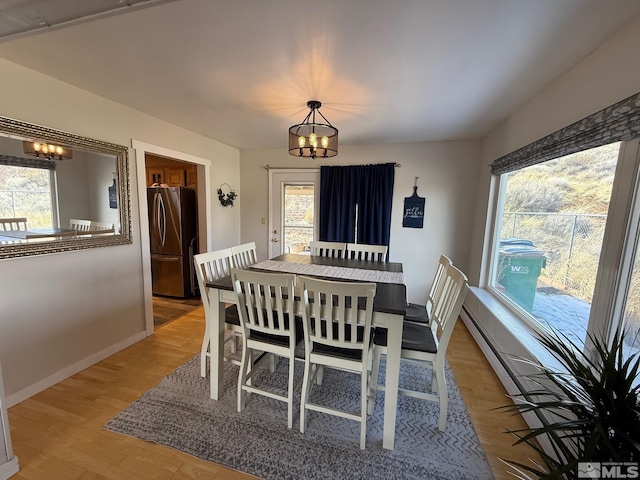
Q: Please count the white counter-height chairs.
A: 8